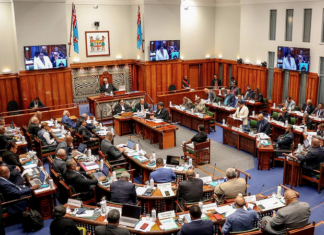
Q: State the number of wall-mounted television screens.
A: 3